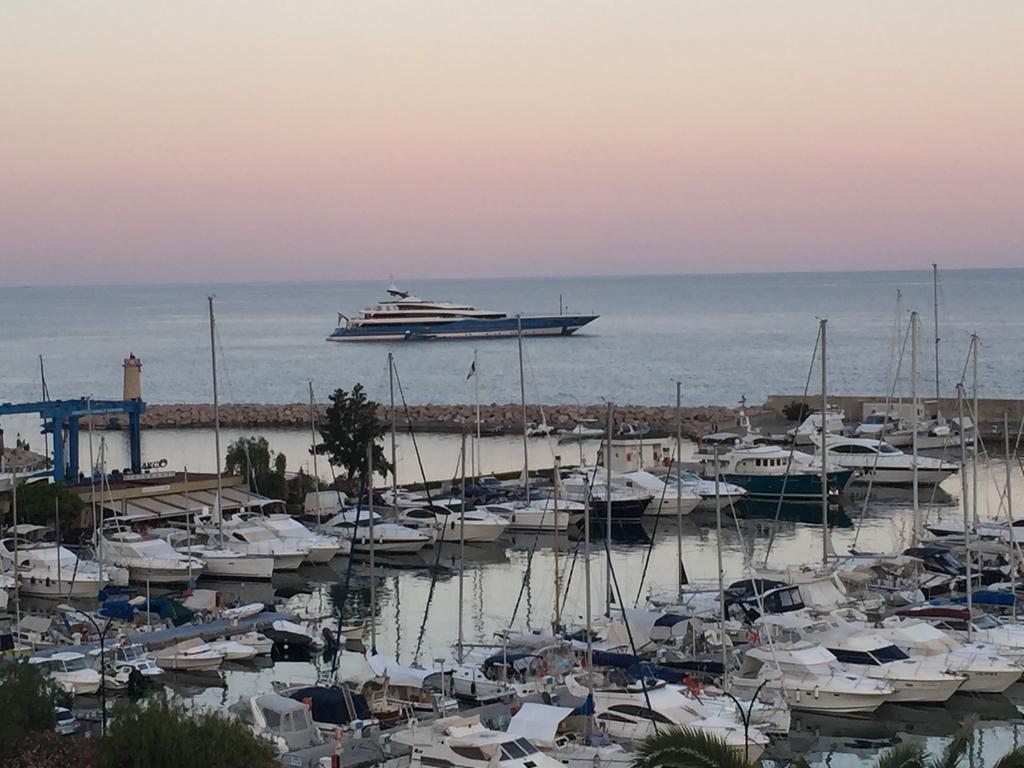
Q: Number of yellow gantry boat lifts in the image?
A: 0